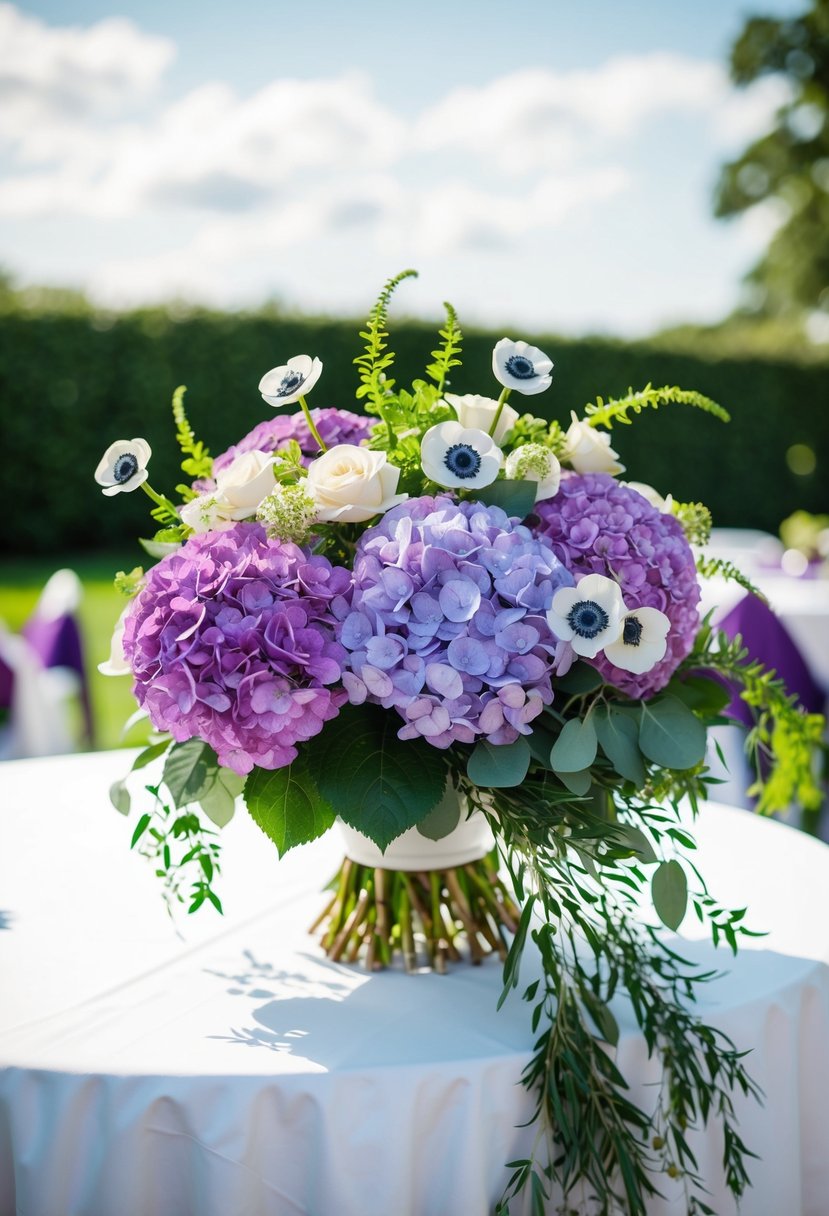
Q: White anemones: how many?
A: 6